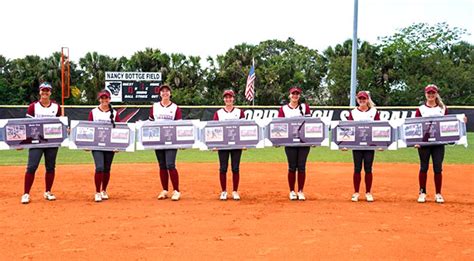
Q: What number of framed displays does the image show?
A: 7